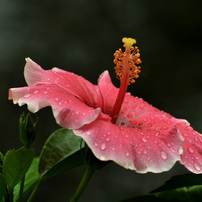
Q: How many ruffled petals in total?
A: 5